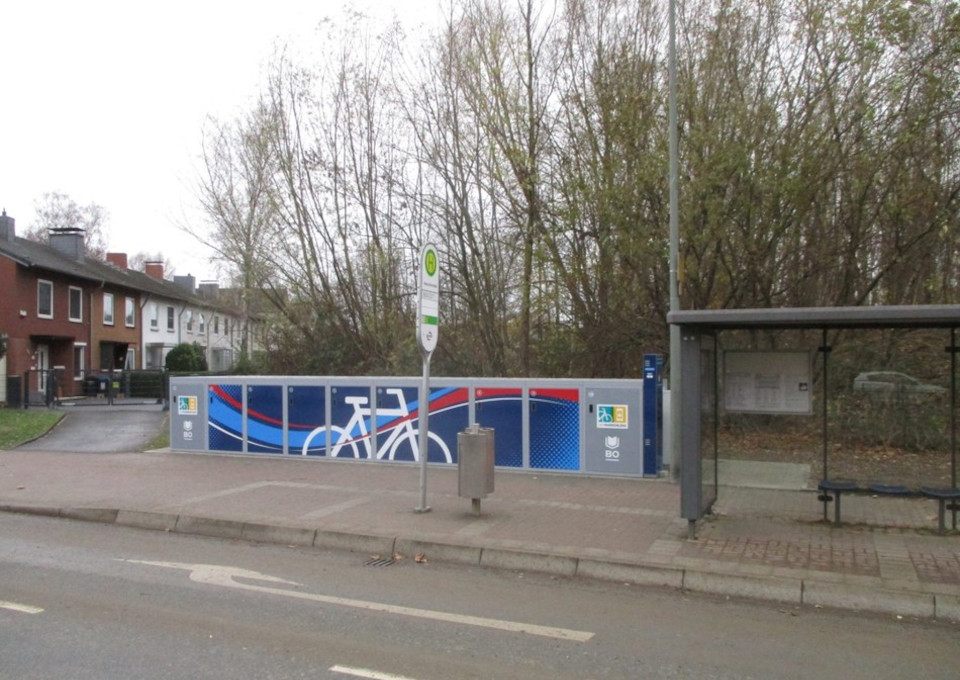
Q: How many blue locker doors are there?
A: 8